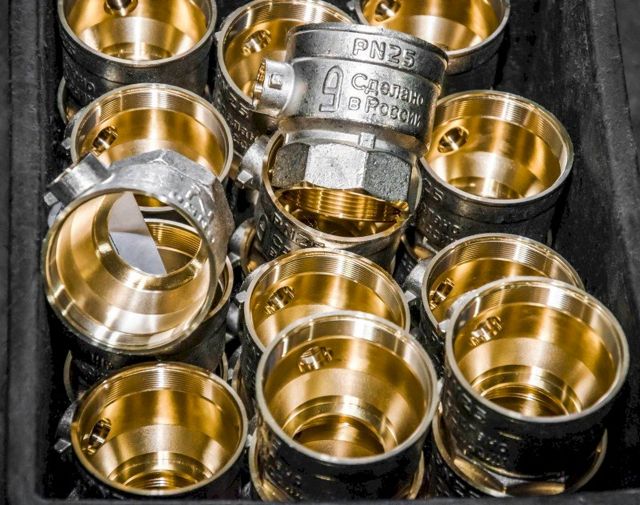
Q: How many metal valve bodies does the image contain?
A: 14